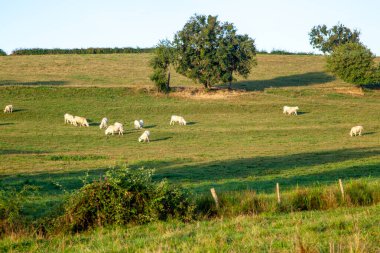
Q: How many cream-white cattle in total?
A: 11